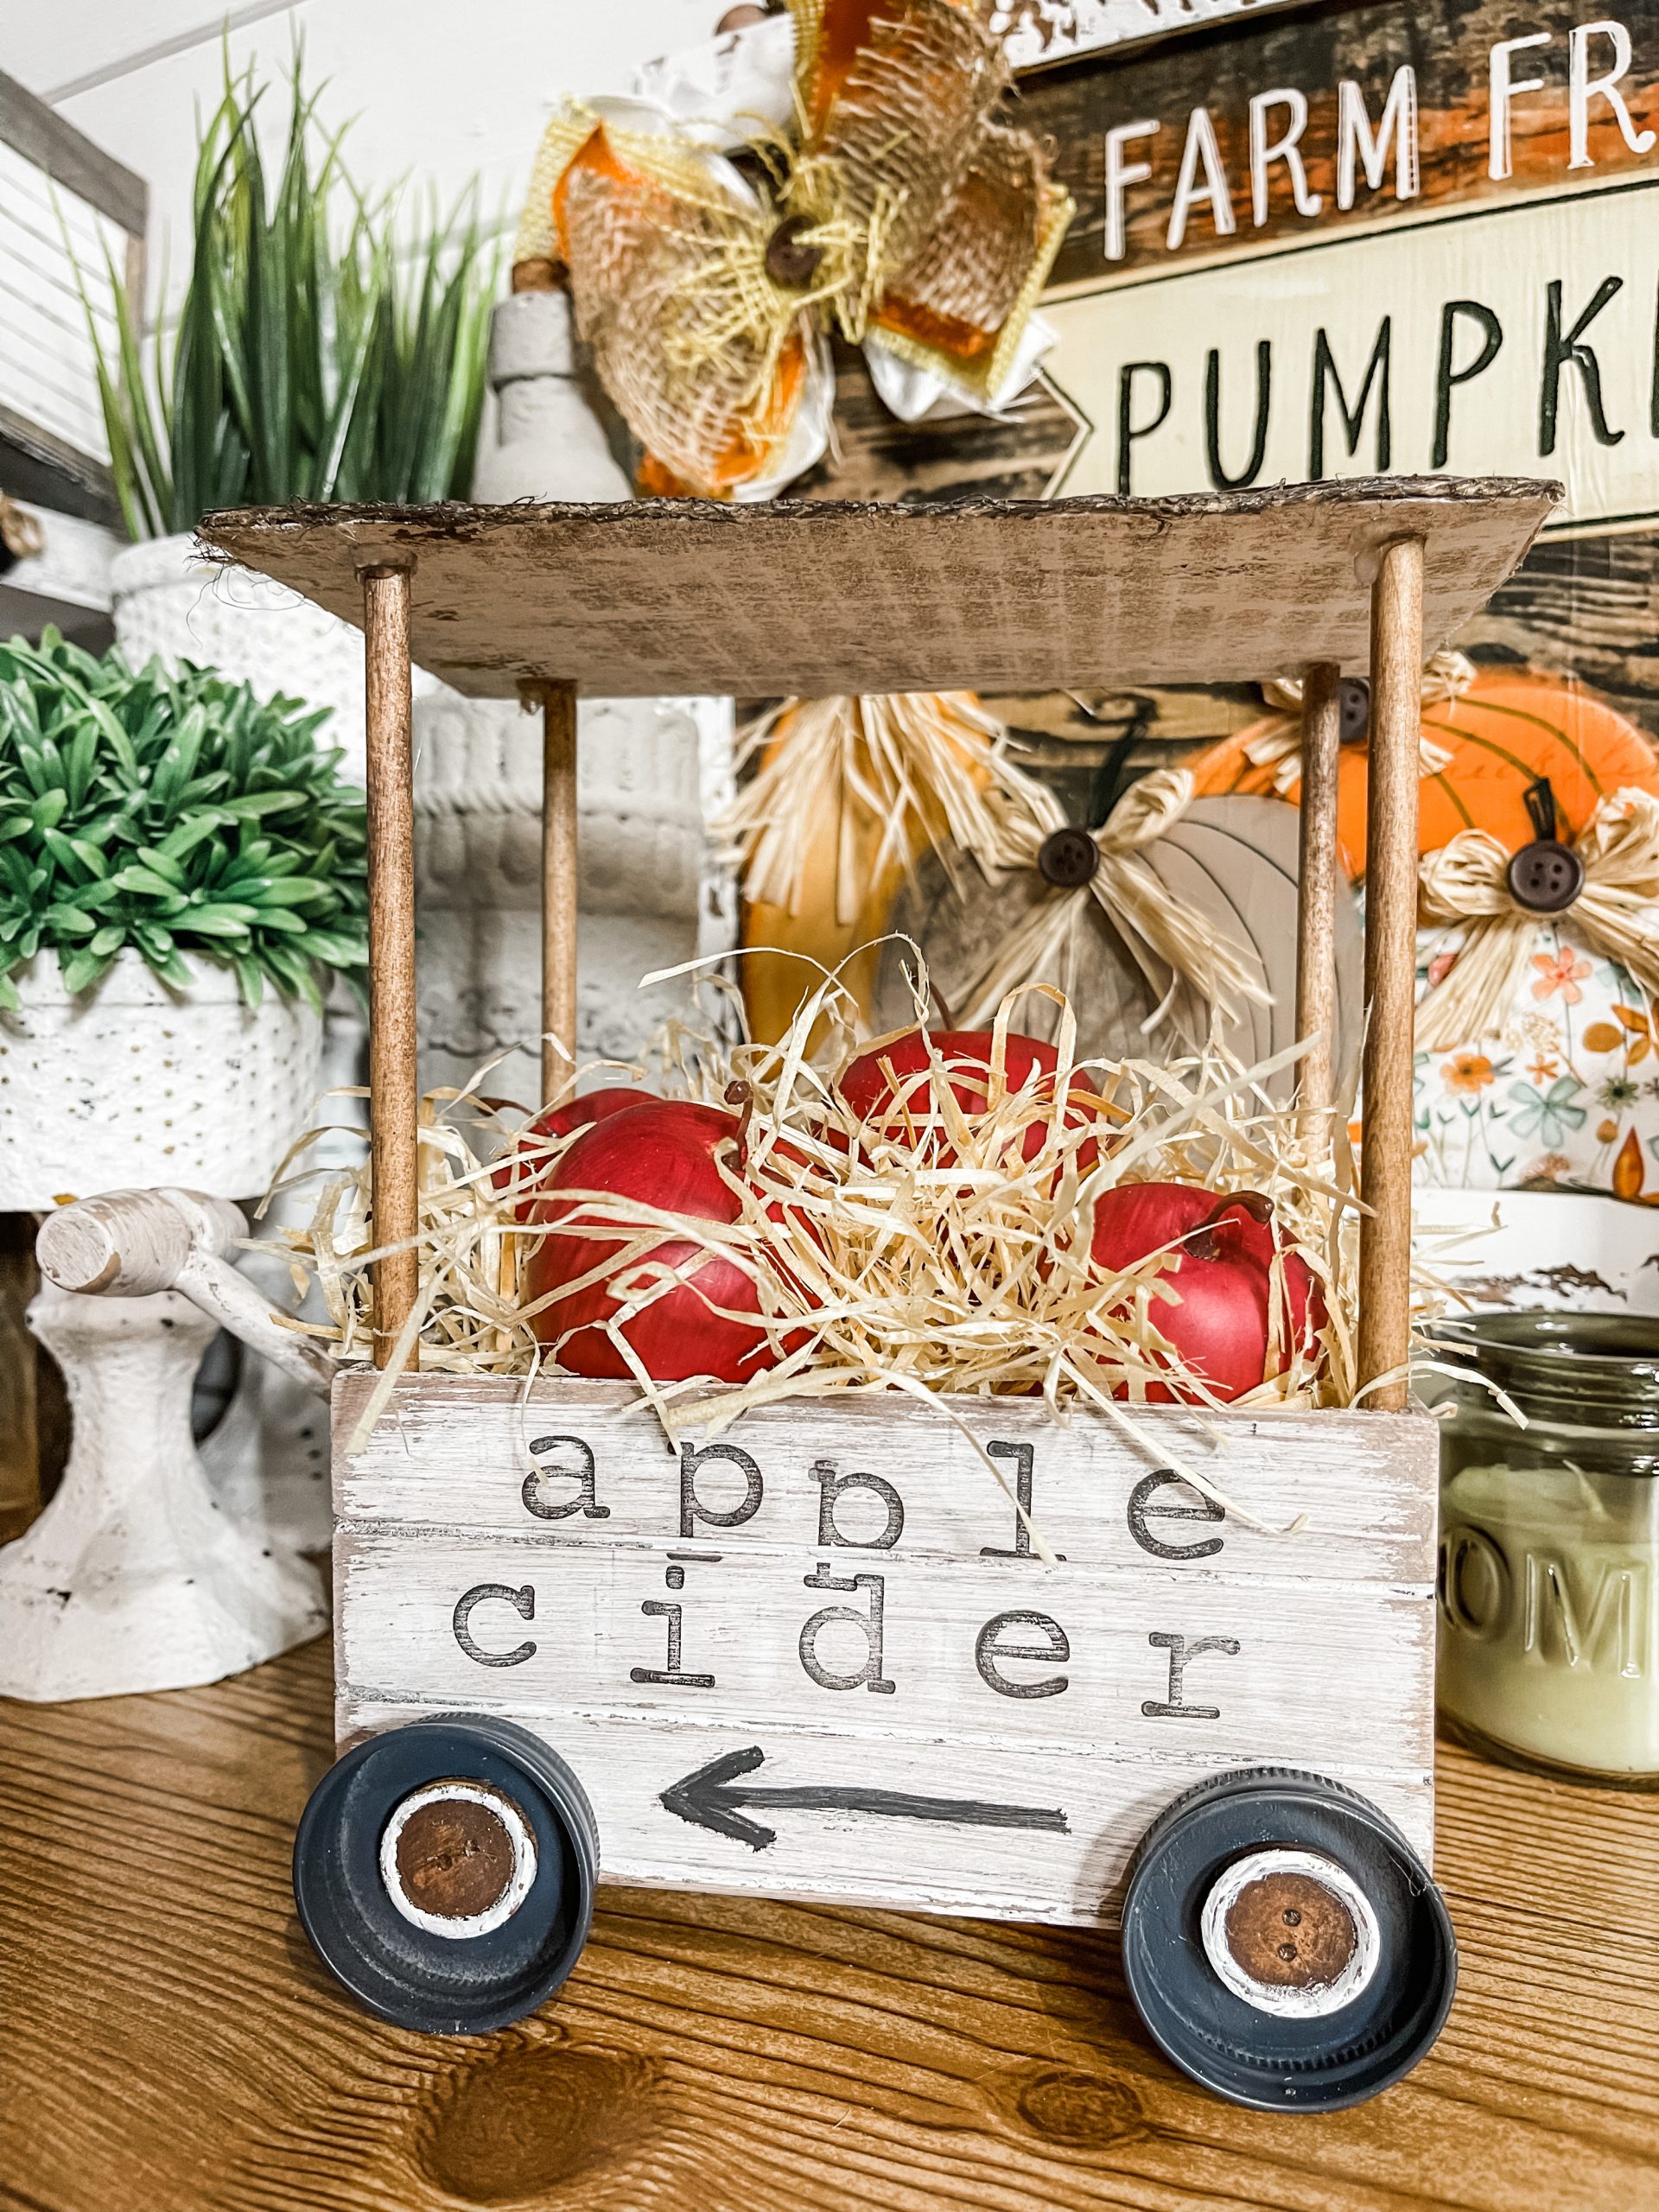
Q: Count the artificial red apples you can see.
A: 4